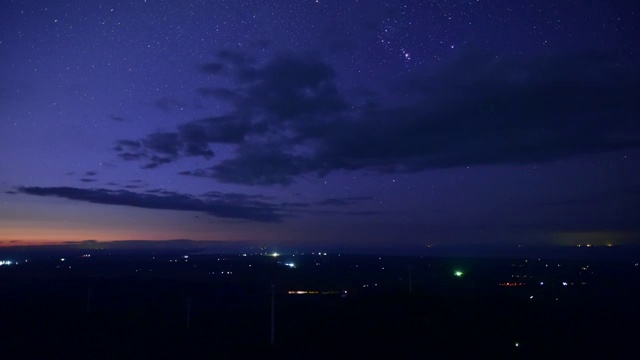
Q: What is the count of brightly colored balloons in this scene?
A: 0